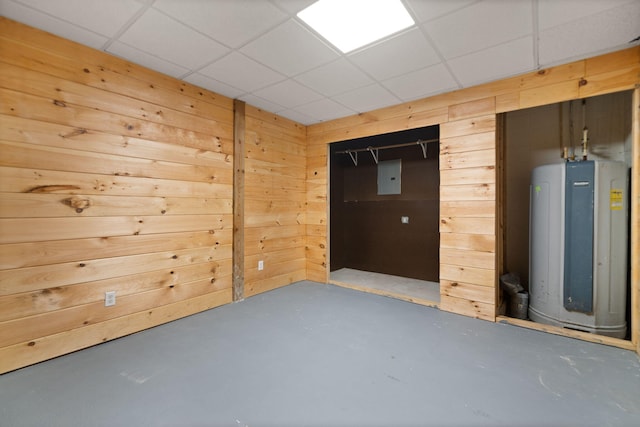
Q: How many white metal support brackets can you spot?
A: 3